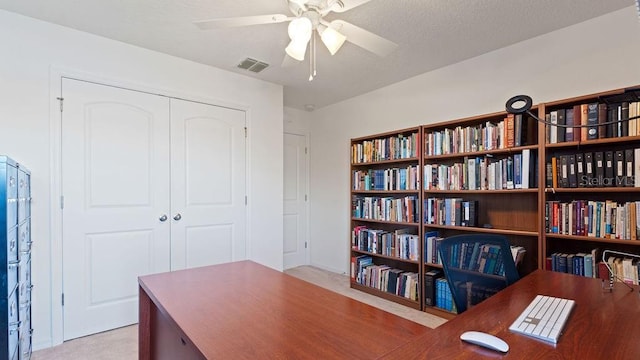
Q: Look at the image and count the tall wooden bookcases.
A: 3